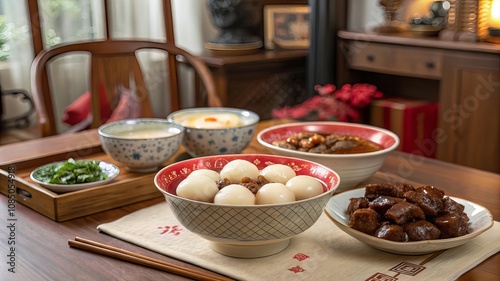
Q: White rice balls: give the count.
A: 7